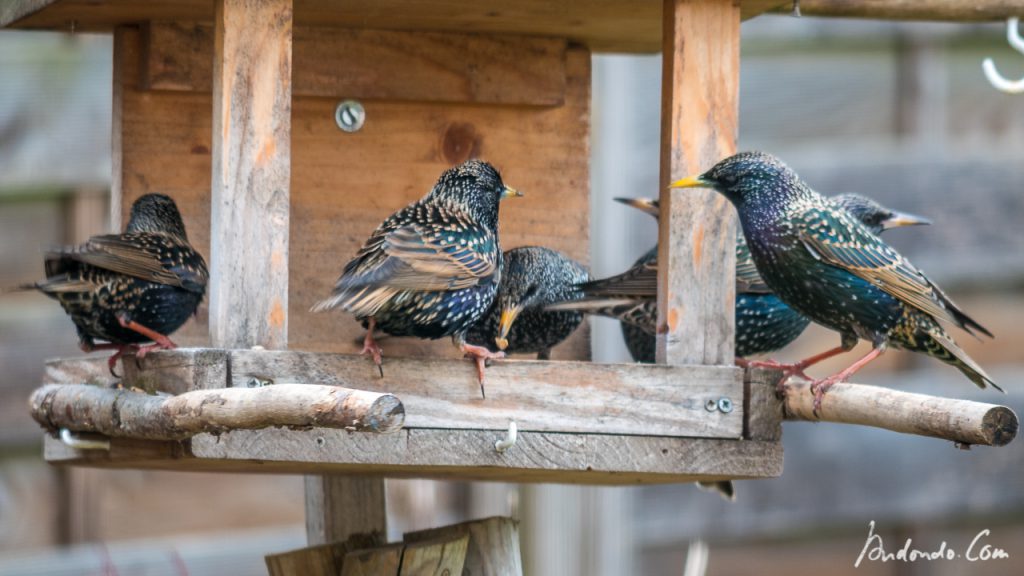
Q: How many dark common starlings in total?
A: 6